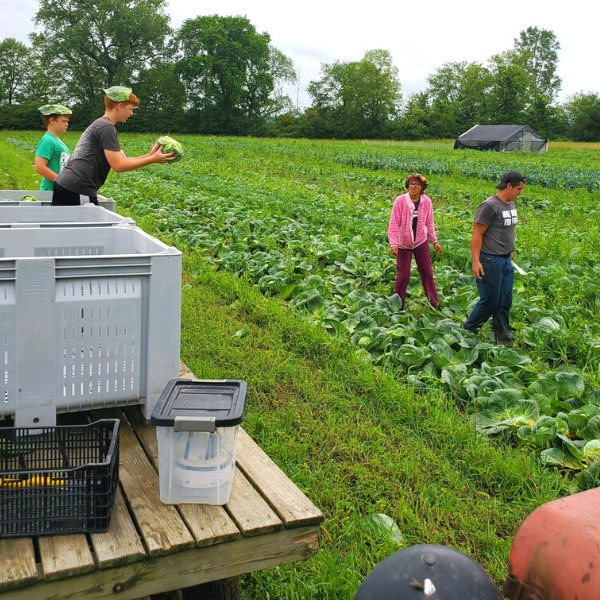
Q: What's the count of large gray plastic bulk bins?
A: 3